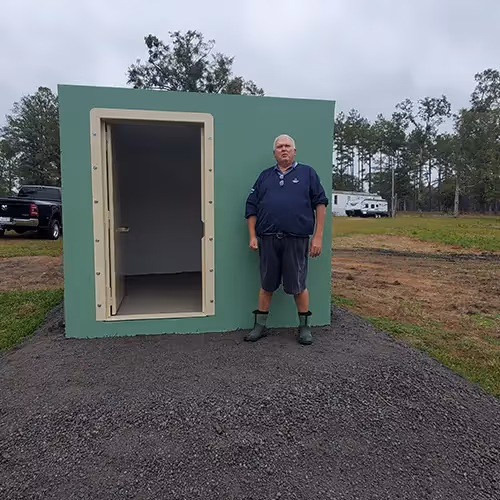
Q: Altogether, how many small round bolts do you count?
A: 12